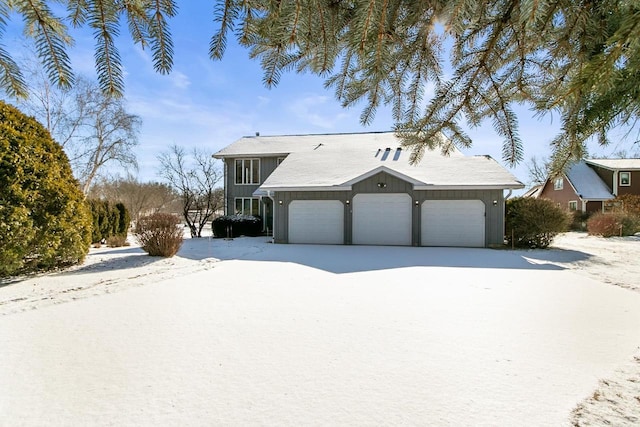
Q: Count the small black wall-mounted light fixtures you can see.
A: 4